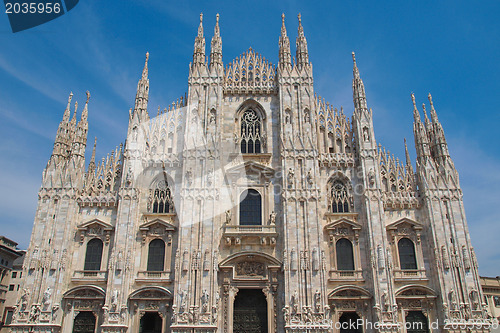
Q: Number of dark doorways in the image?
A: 5